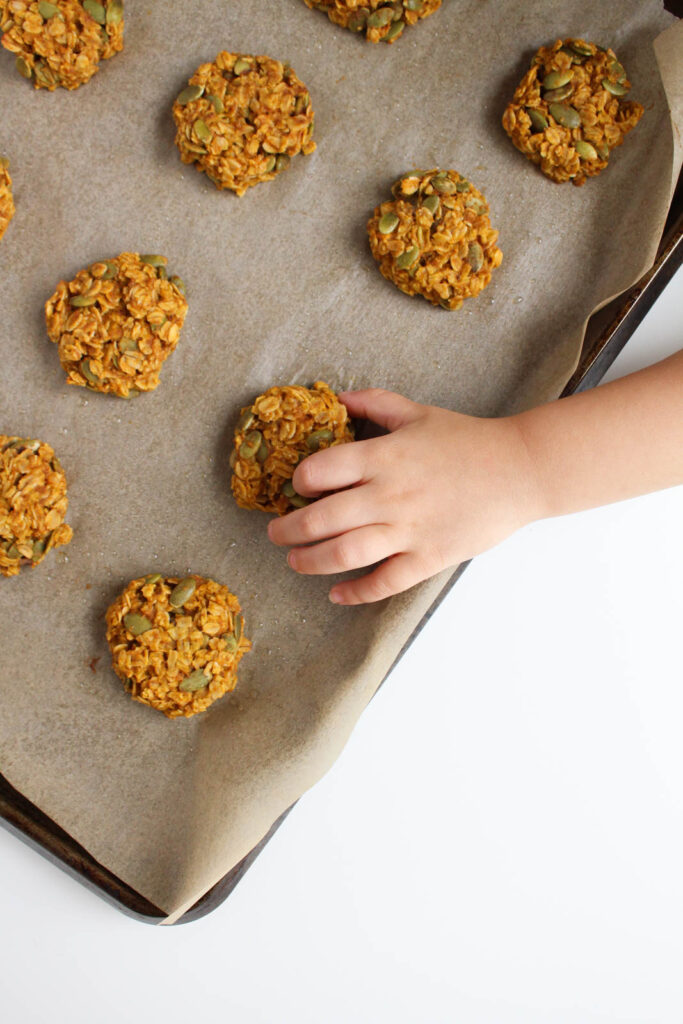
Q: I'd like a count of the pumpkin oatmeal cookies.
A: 10